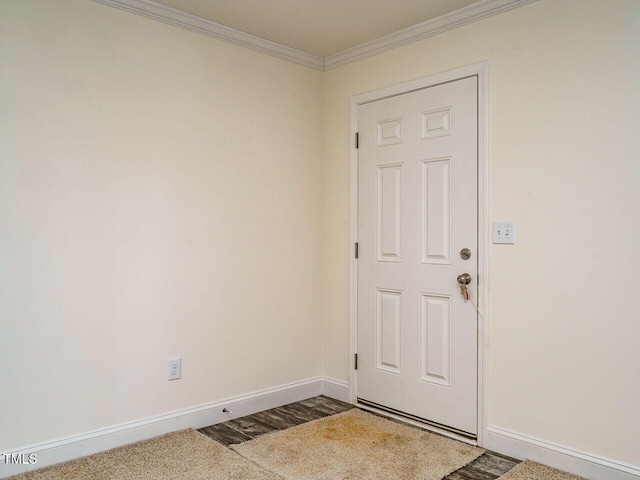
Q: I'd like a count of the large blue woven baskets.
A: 0